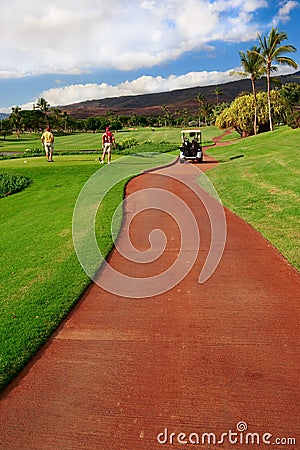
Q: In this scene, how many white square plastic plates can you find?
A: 0